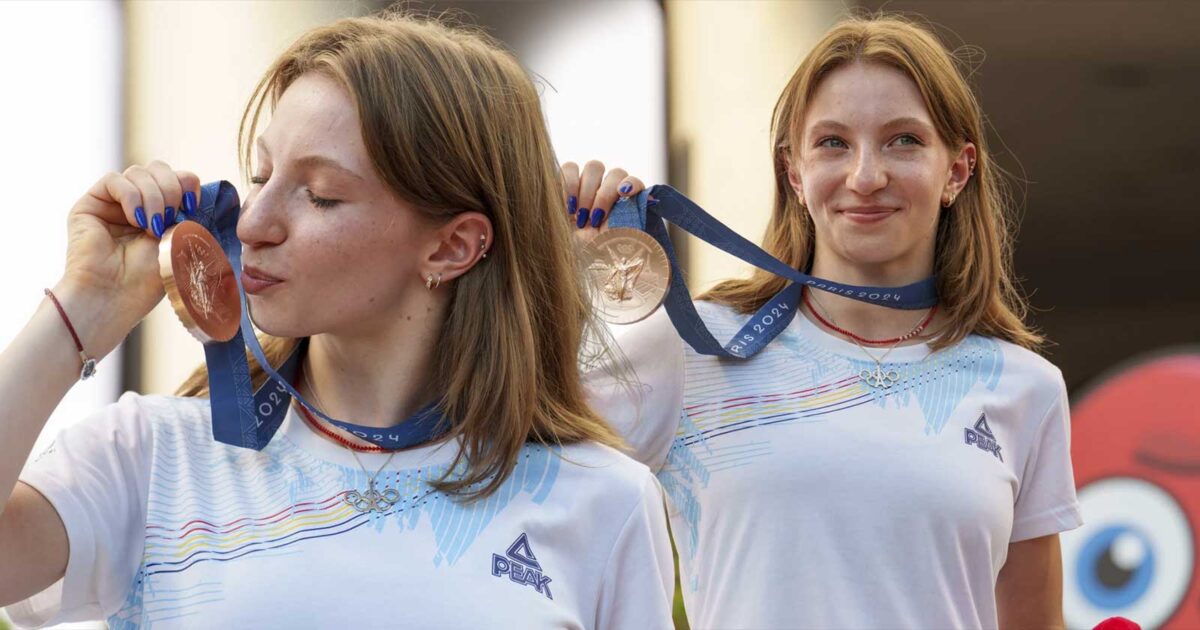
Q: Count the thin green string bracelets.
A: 0